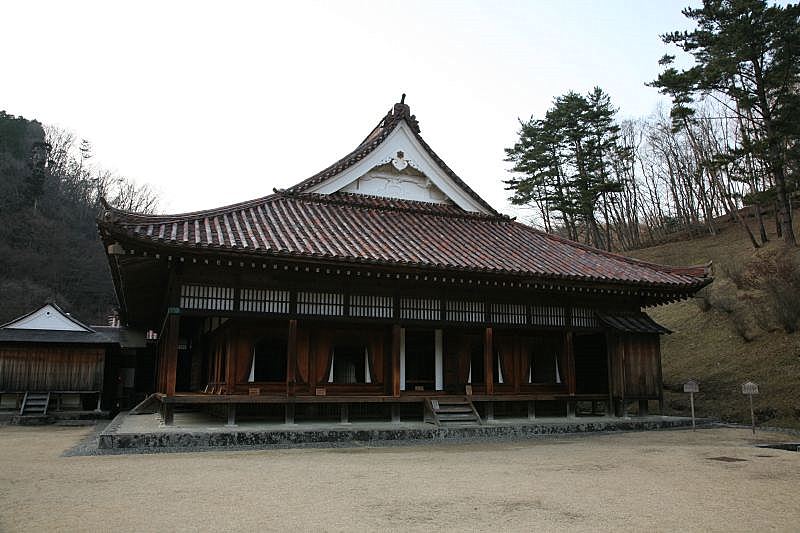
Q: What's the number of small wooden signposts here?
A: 2